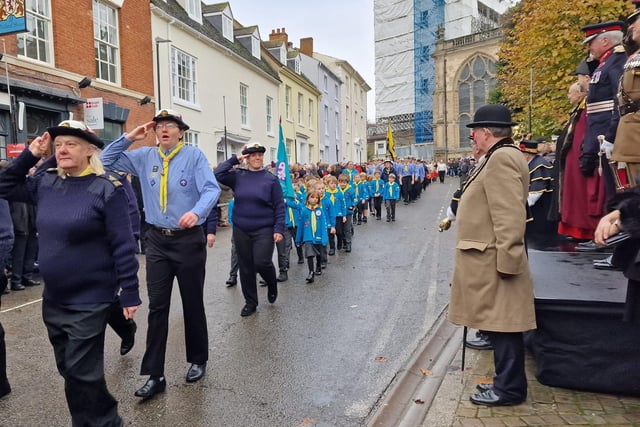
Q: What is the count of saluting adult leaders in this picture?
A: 3